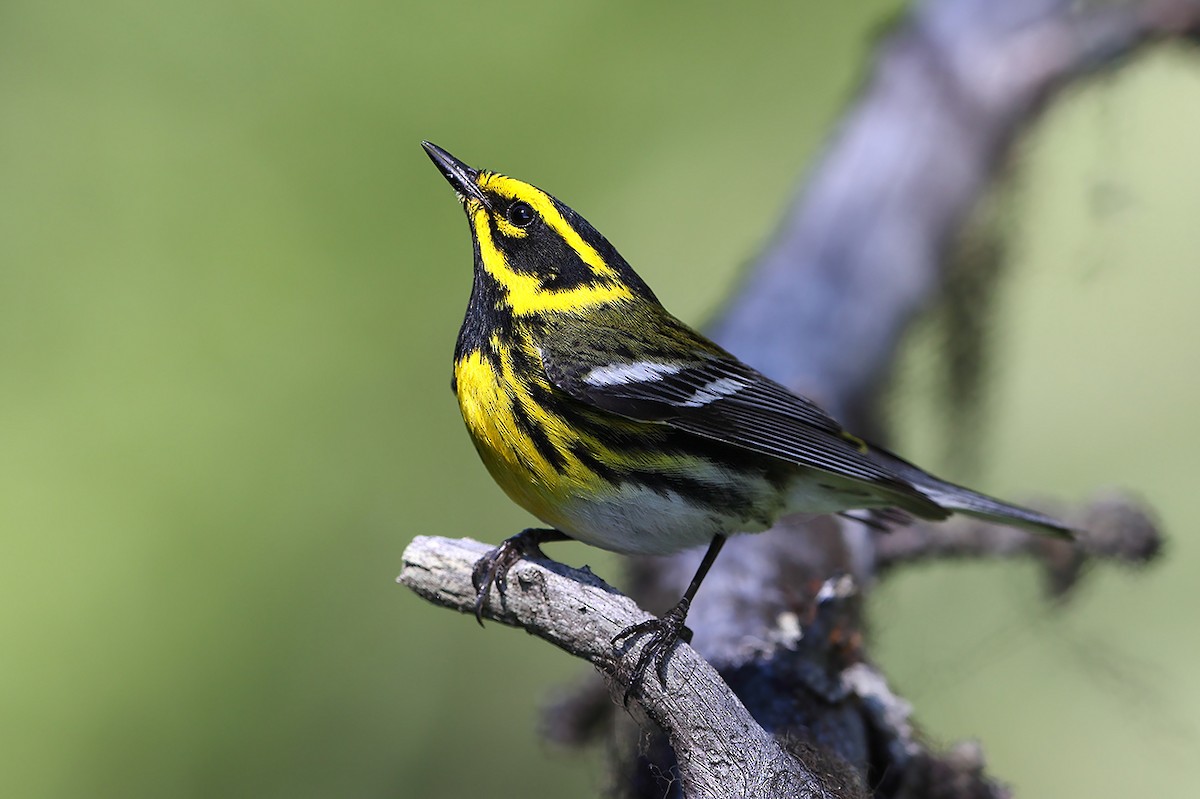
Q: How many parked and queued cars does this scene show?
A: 0